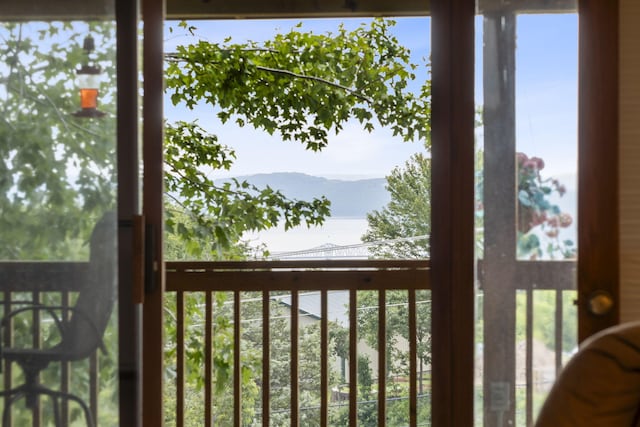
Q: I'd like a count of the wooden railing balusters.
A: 15